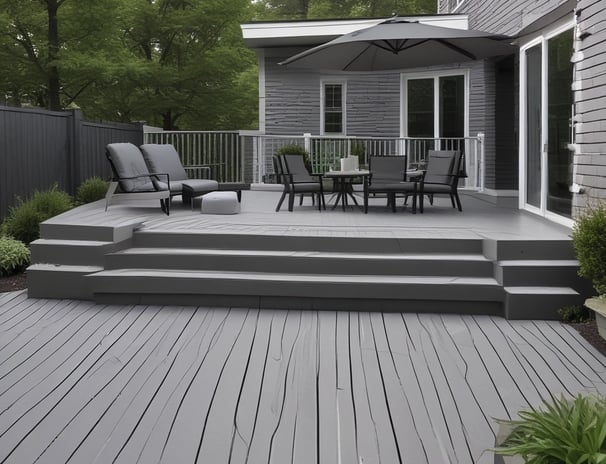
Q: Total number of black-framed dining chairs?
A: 4